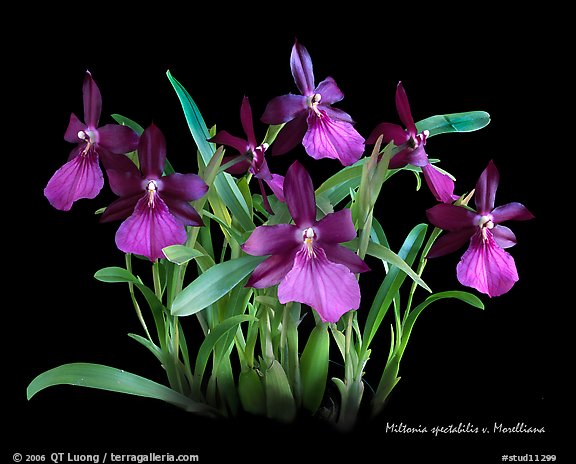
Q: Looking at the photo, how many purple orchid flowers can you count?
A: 7